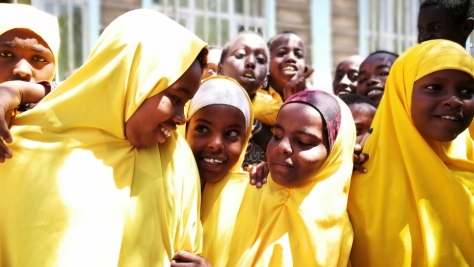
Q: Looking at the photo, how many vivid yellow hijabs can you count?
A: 5